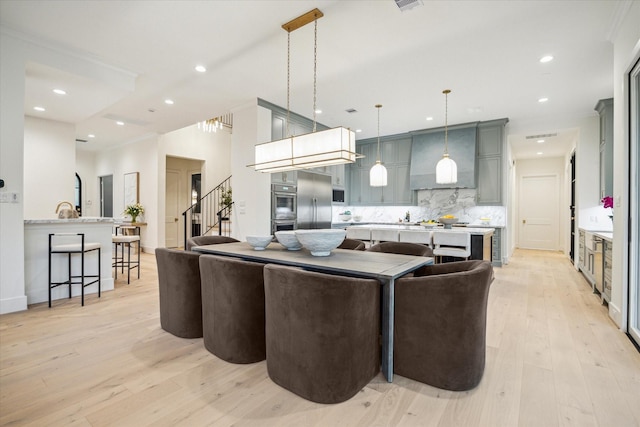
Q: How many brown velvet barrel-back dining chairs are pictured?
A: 7